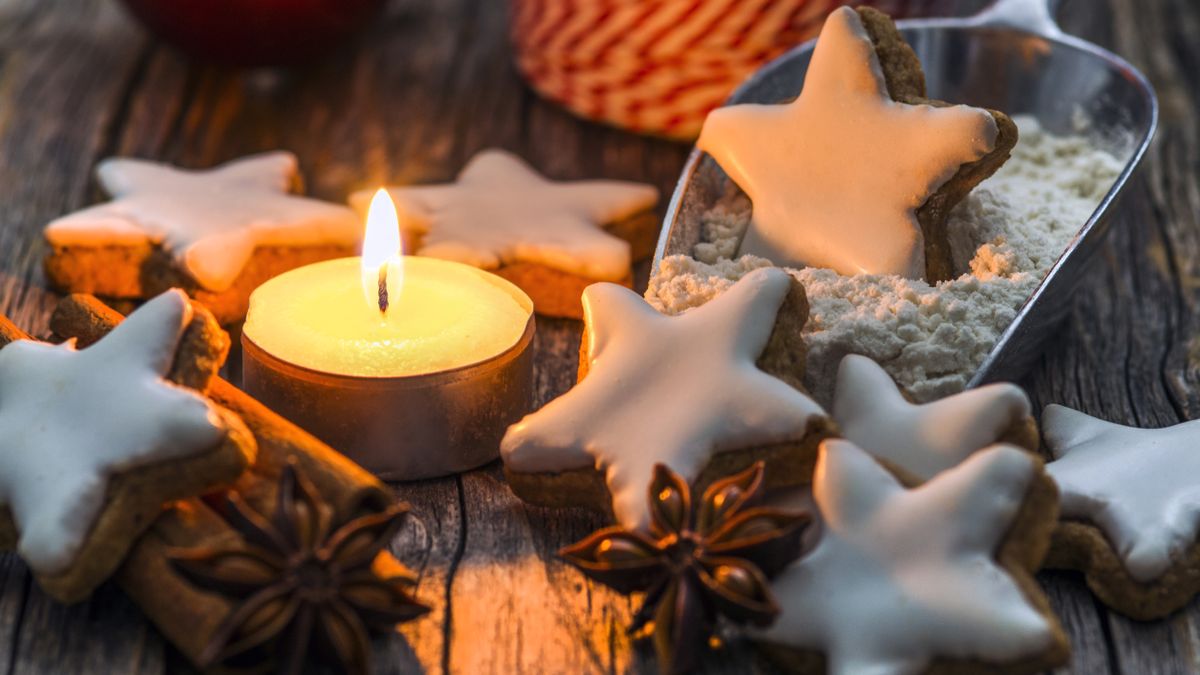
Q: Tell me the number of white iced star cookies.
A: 8